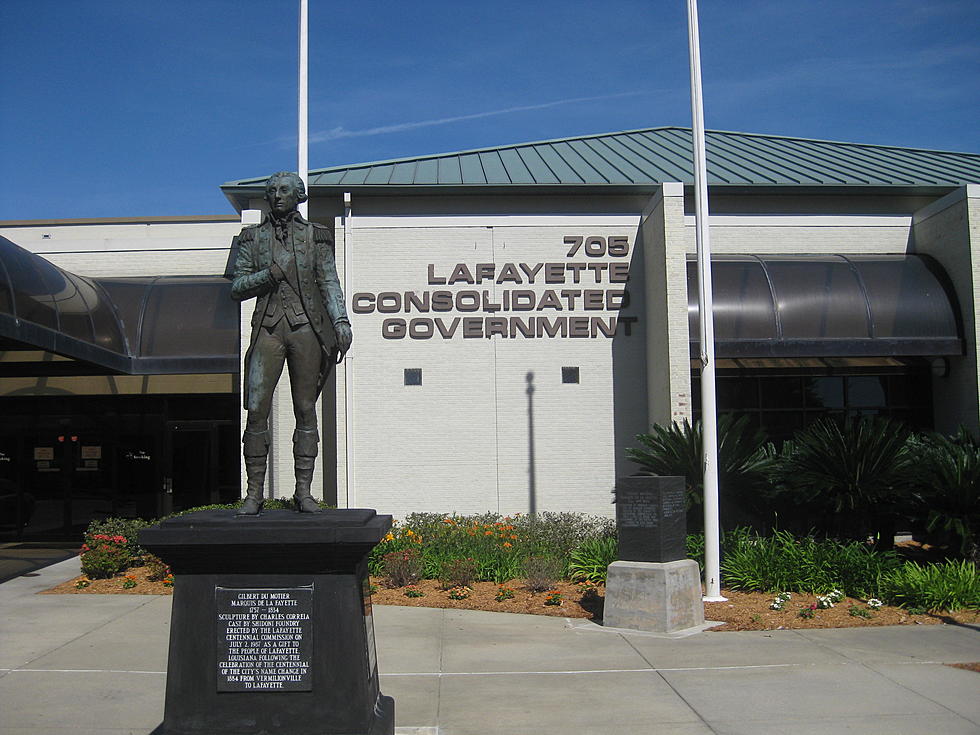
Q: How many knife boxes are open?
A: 0